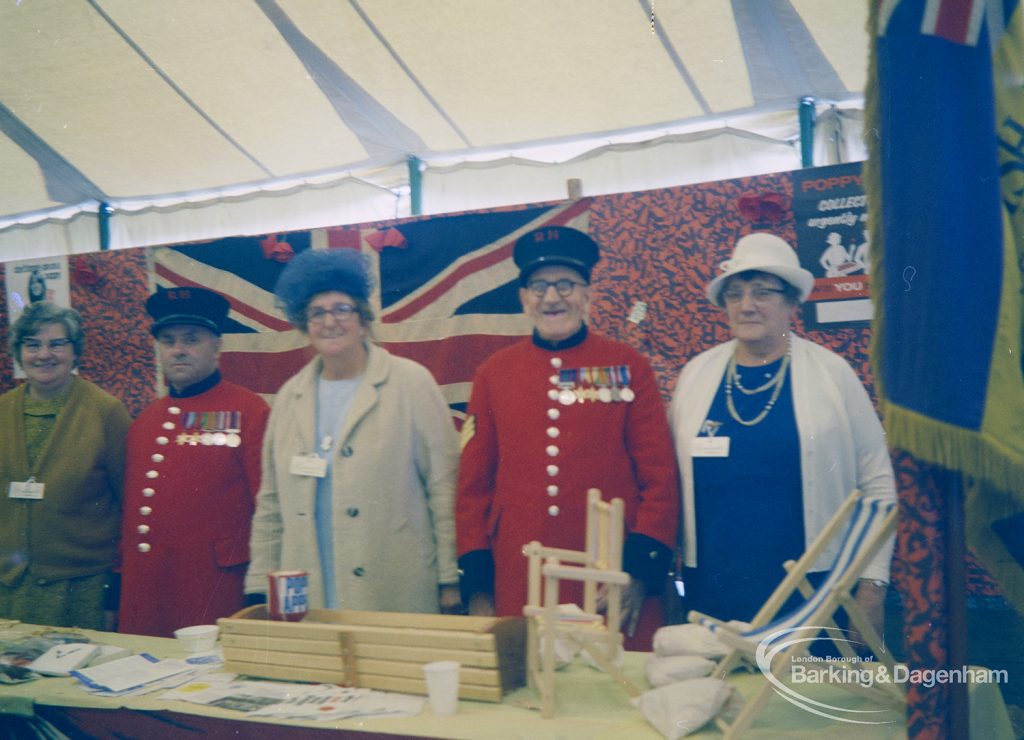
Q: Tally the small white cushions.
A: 3